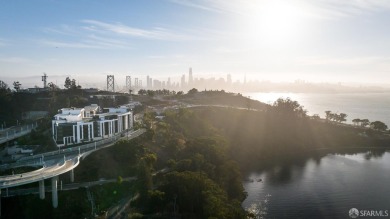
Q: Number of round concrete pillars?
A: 3